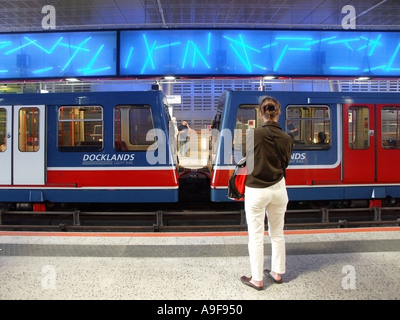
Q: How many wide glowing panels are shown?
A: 2